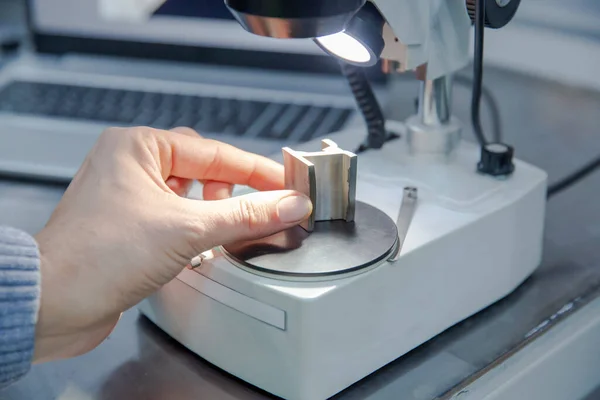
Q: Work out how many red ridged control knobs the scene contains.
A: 0